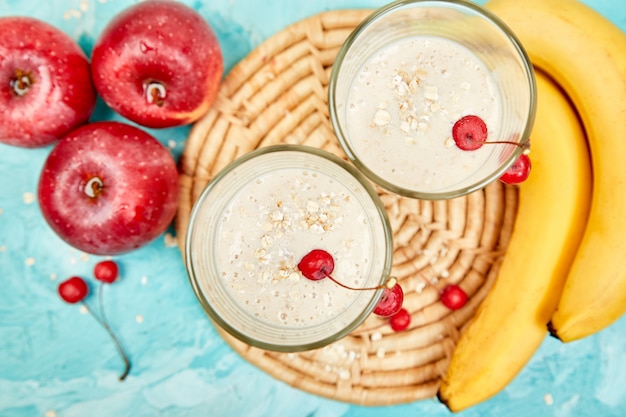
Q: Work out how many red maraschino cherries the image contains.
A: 8